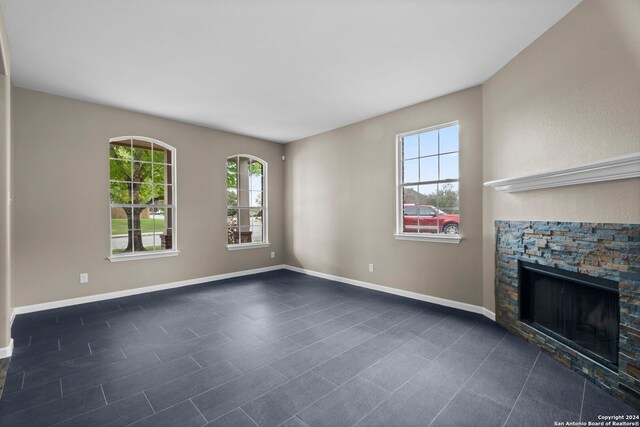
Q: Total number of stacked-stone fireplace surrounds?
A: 1